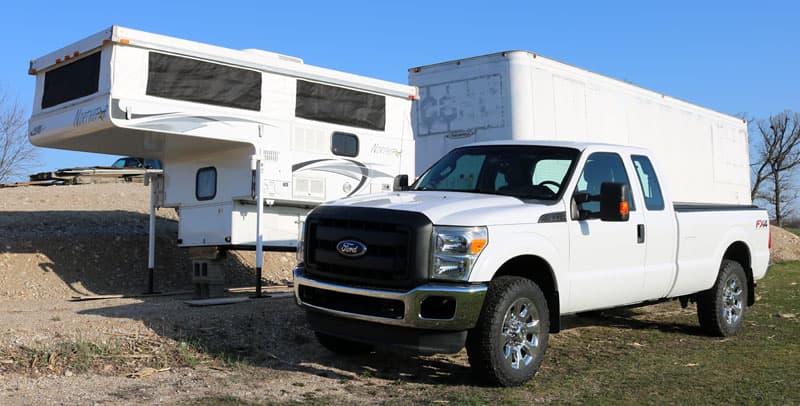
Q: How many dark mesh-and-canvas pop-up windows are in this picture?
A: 3